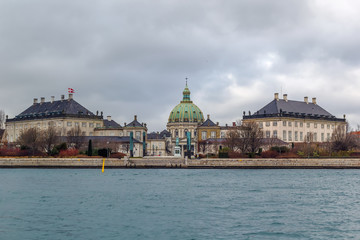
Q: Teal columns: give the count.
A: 3